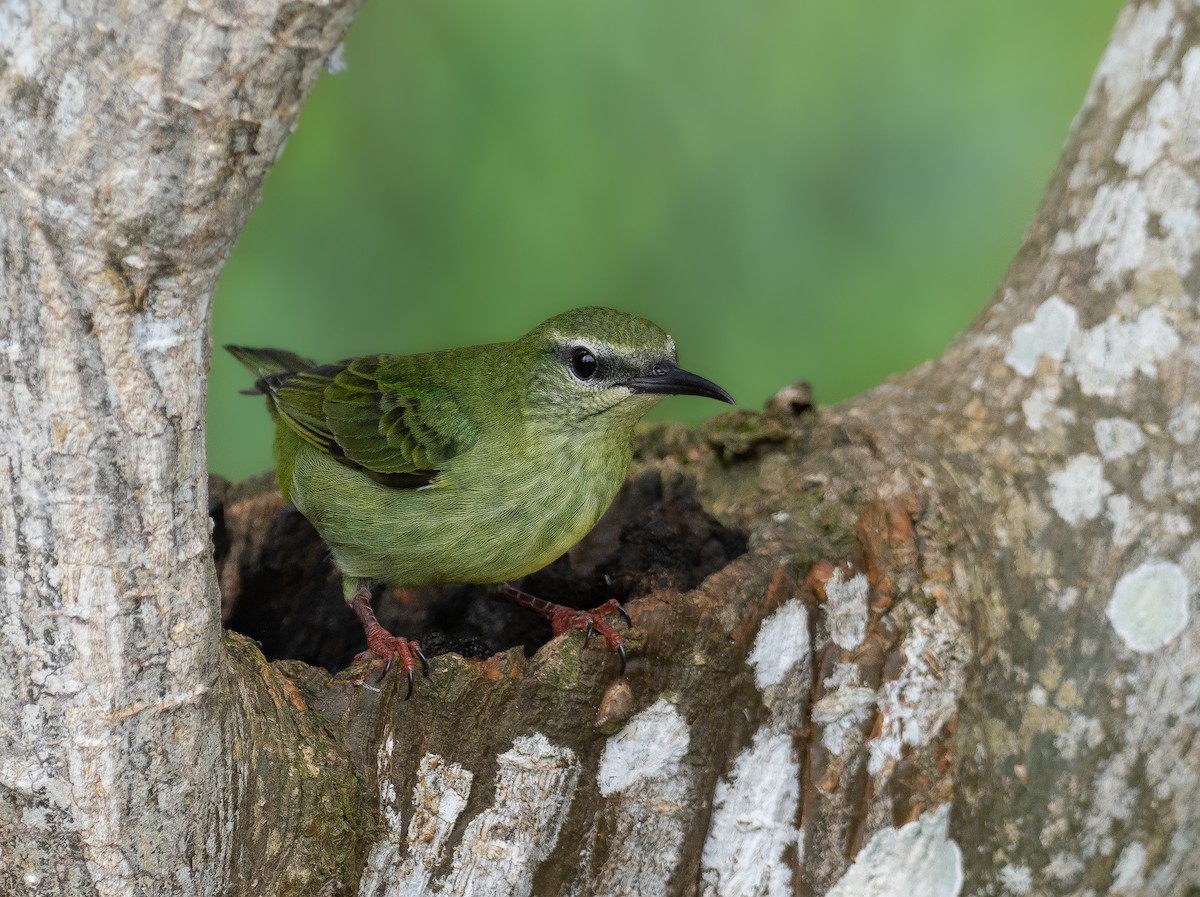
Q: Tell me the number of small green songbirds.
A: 1